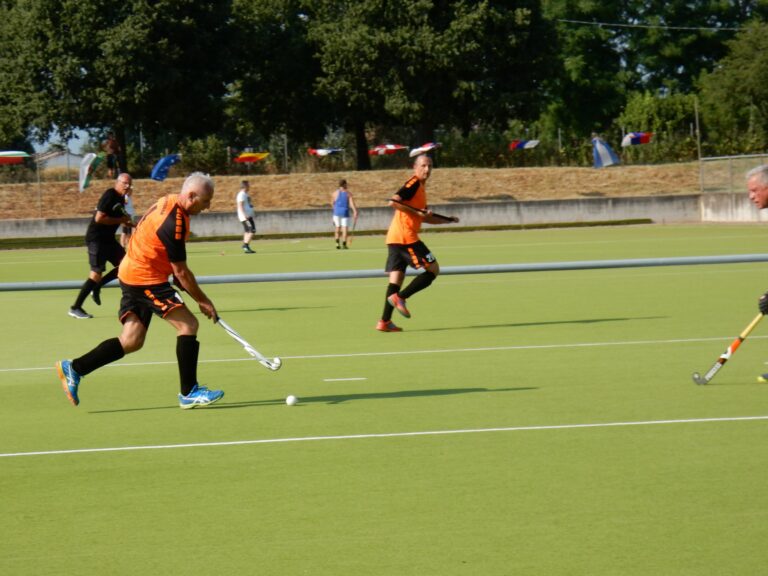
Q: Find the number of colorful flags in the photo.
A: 10